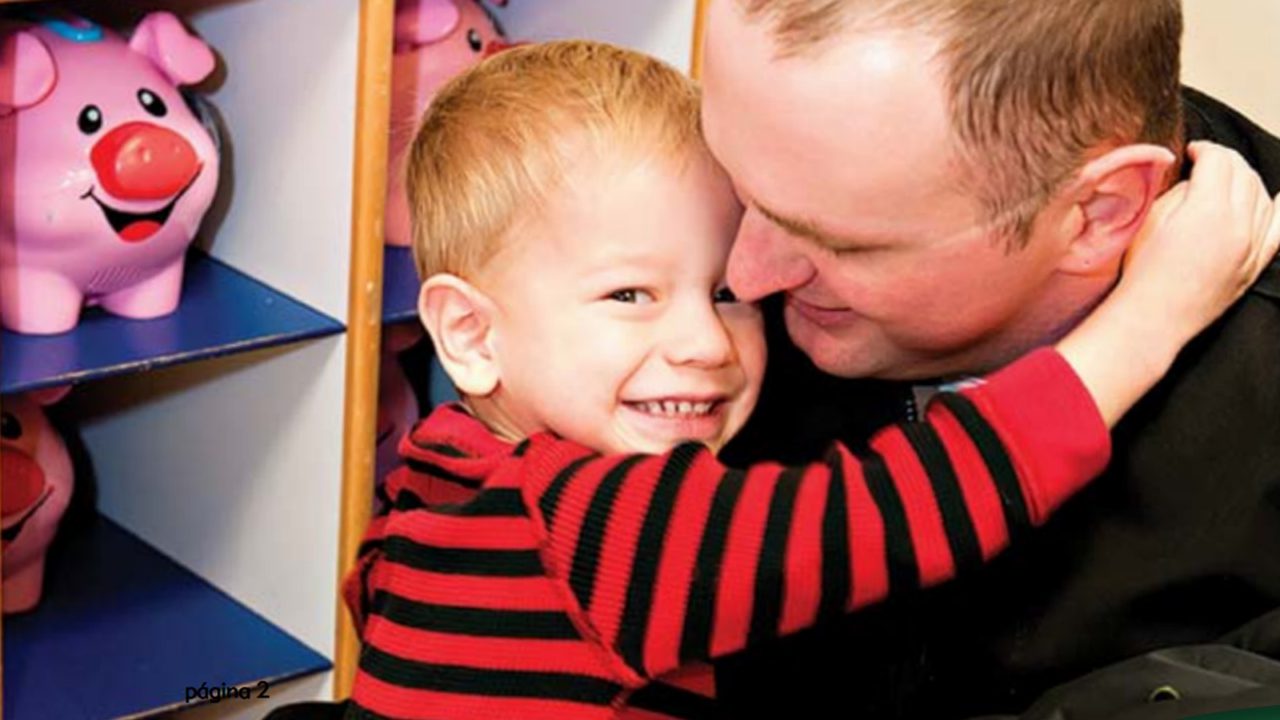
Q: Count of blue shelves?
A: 3